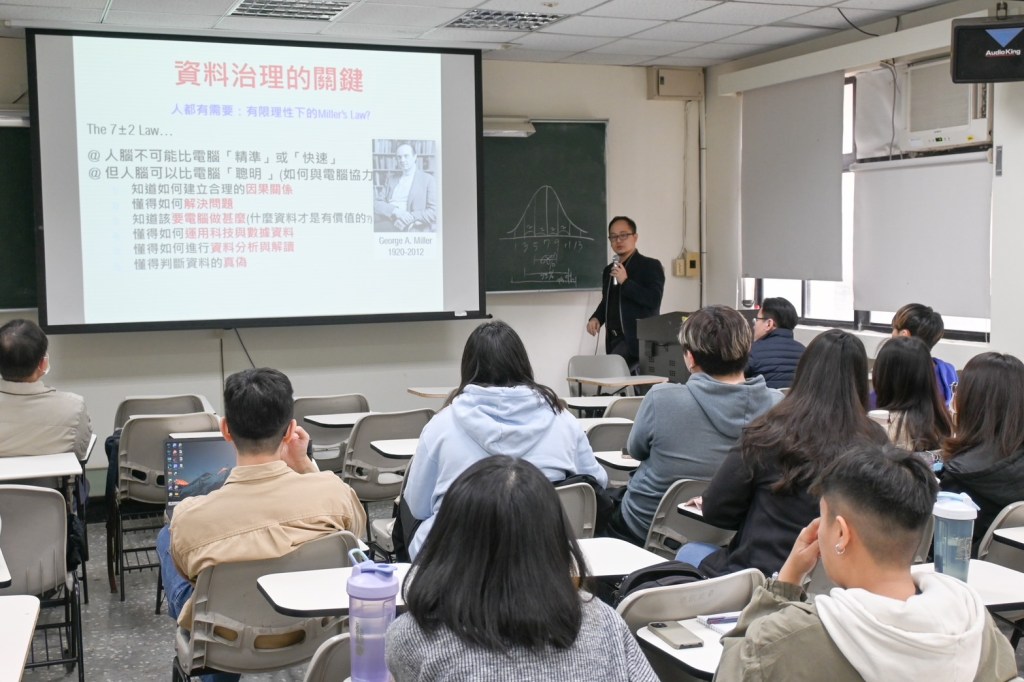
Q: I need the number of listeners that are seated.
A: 11